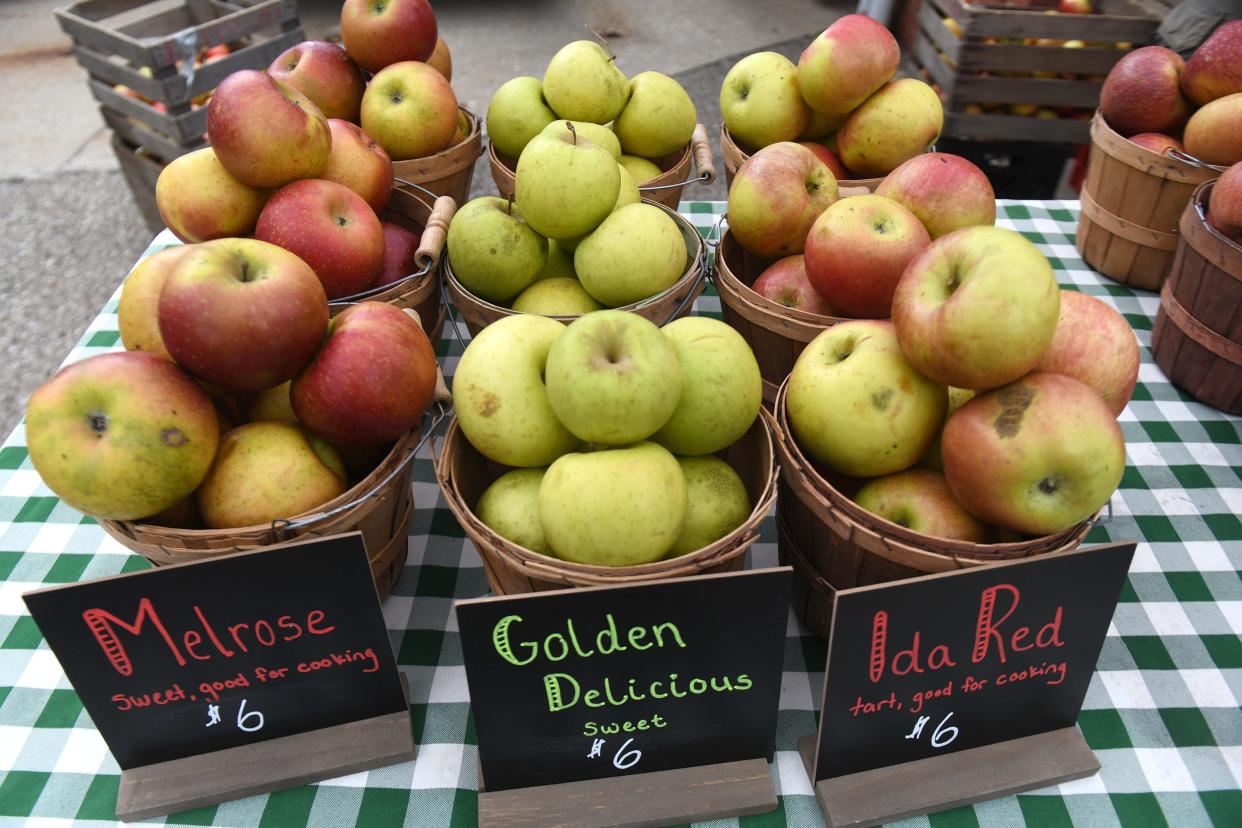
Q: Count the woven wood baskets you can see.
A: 11